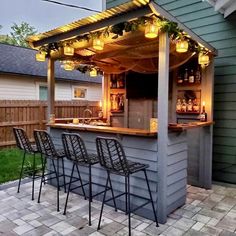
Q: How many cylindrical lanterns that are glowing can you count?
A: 8